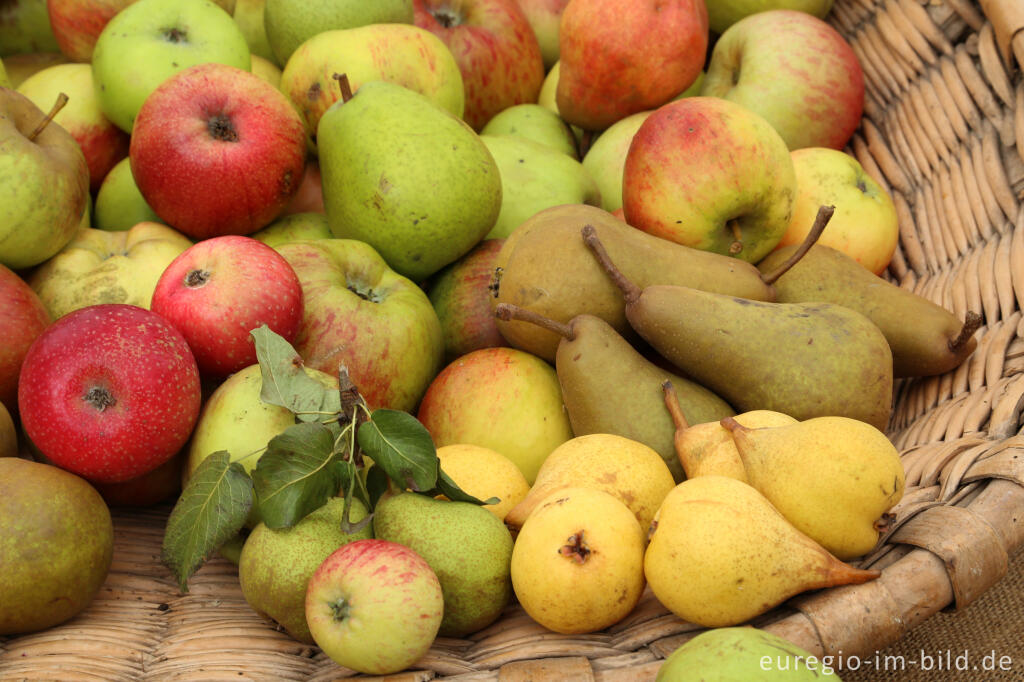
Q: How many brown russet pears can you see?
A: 4